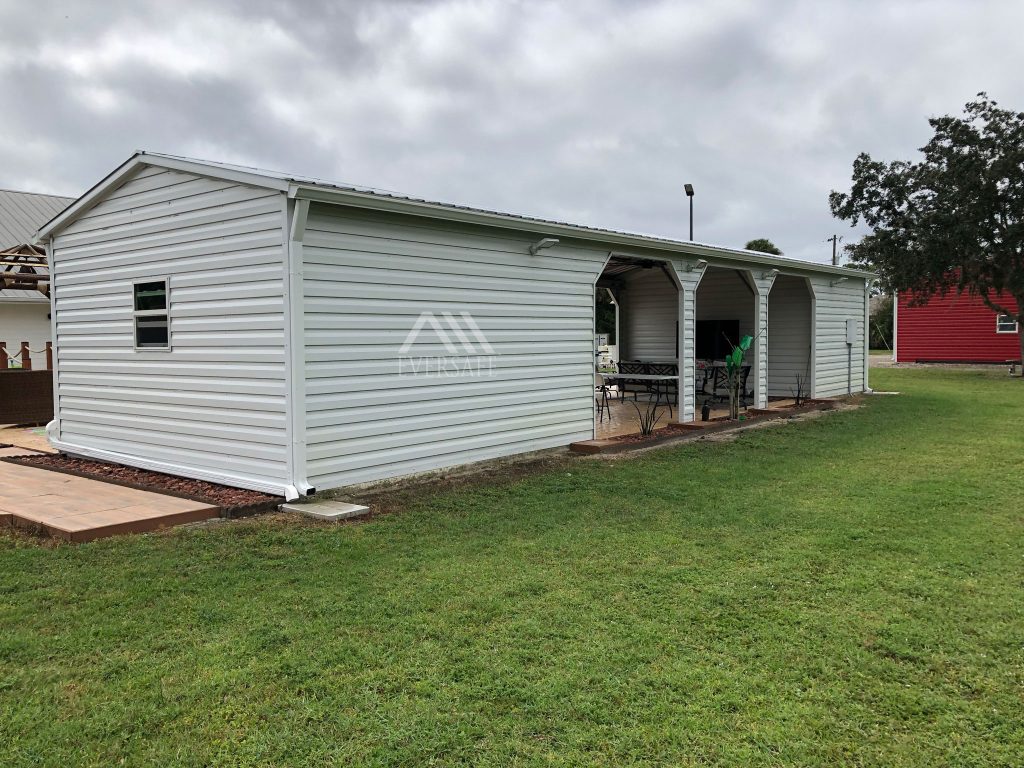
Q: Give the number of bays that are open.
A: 3